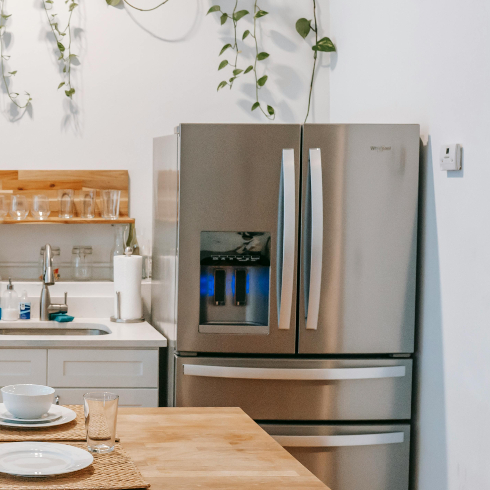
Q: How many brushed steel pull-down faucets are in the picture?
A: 1